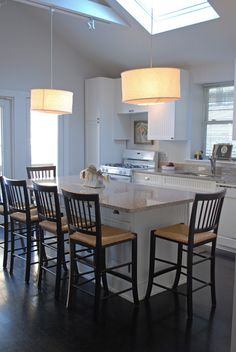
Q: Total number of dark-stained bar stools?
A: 6